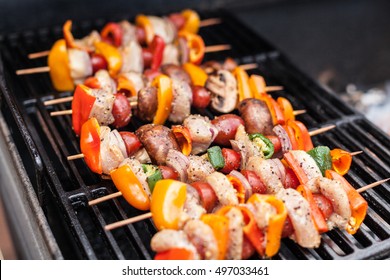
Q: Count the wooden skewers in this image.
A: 8